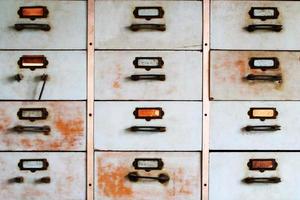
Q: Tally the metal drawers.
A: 12